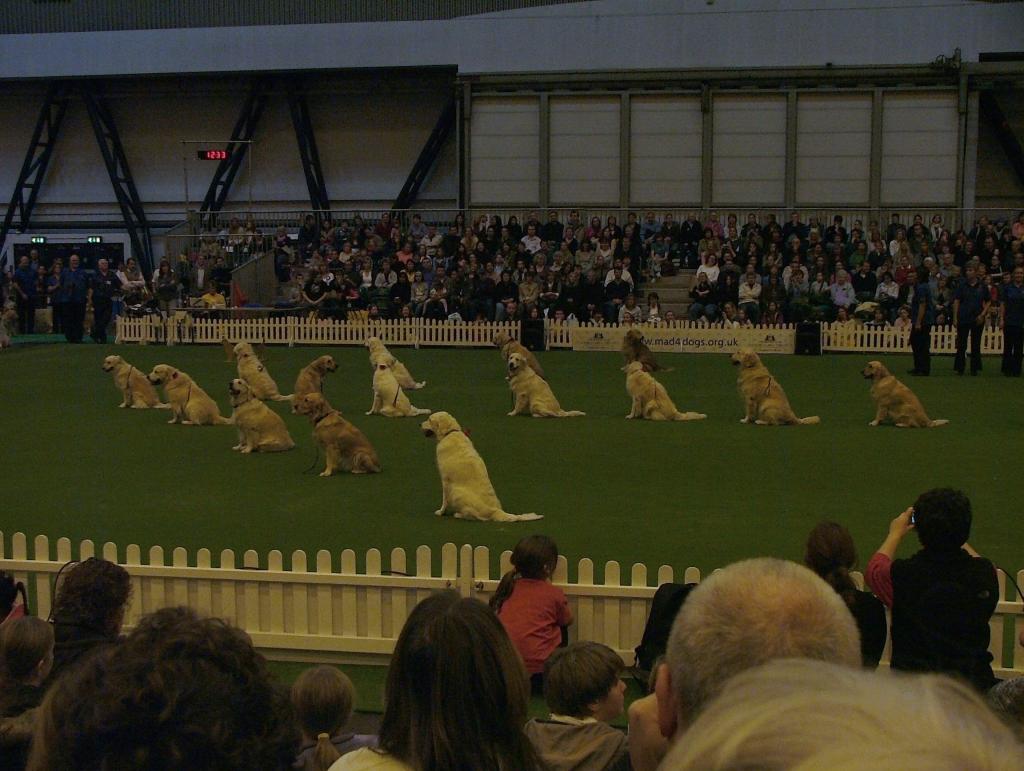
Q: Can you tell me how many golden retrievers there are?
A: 15